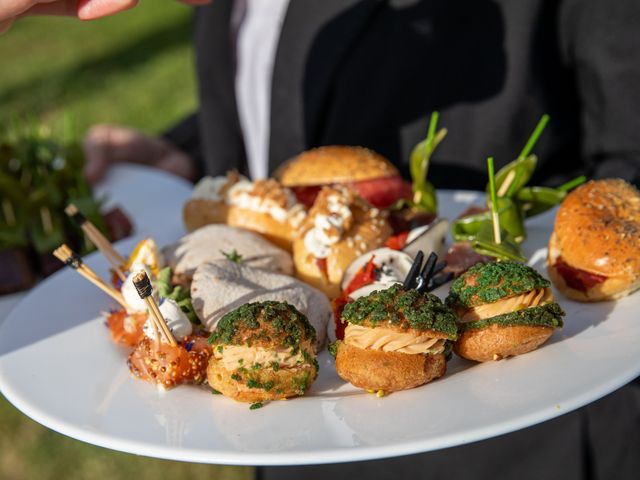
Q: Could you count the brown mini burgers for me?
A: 2